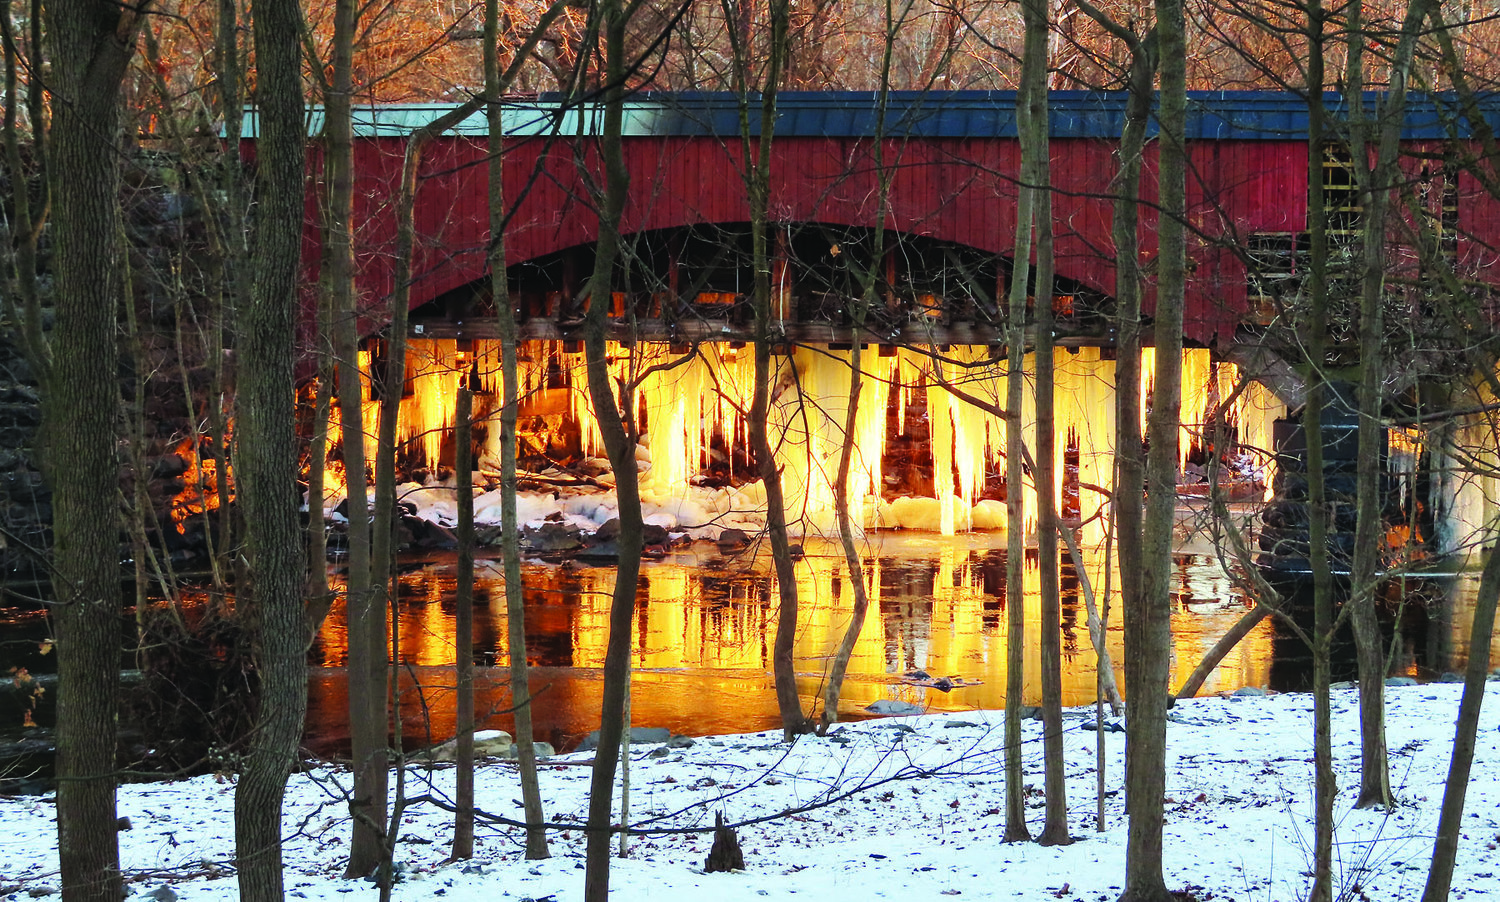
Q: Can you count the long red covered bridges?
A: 1